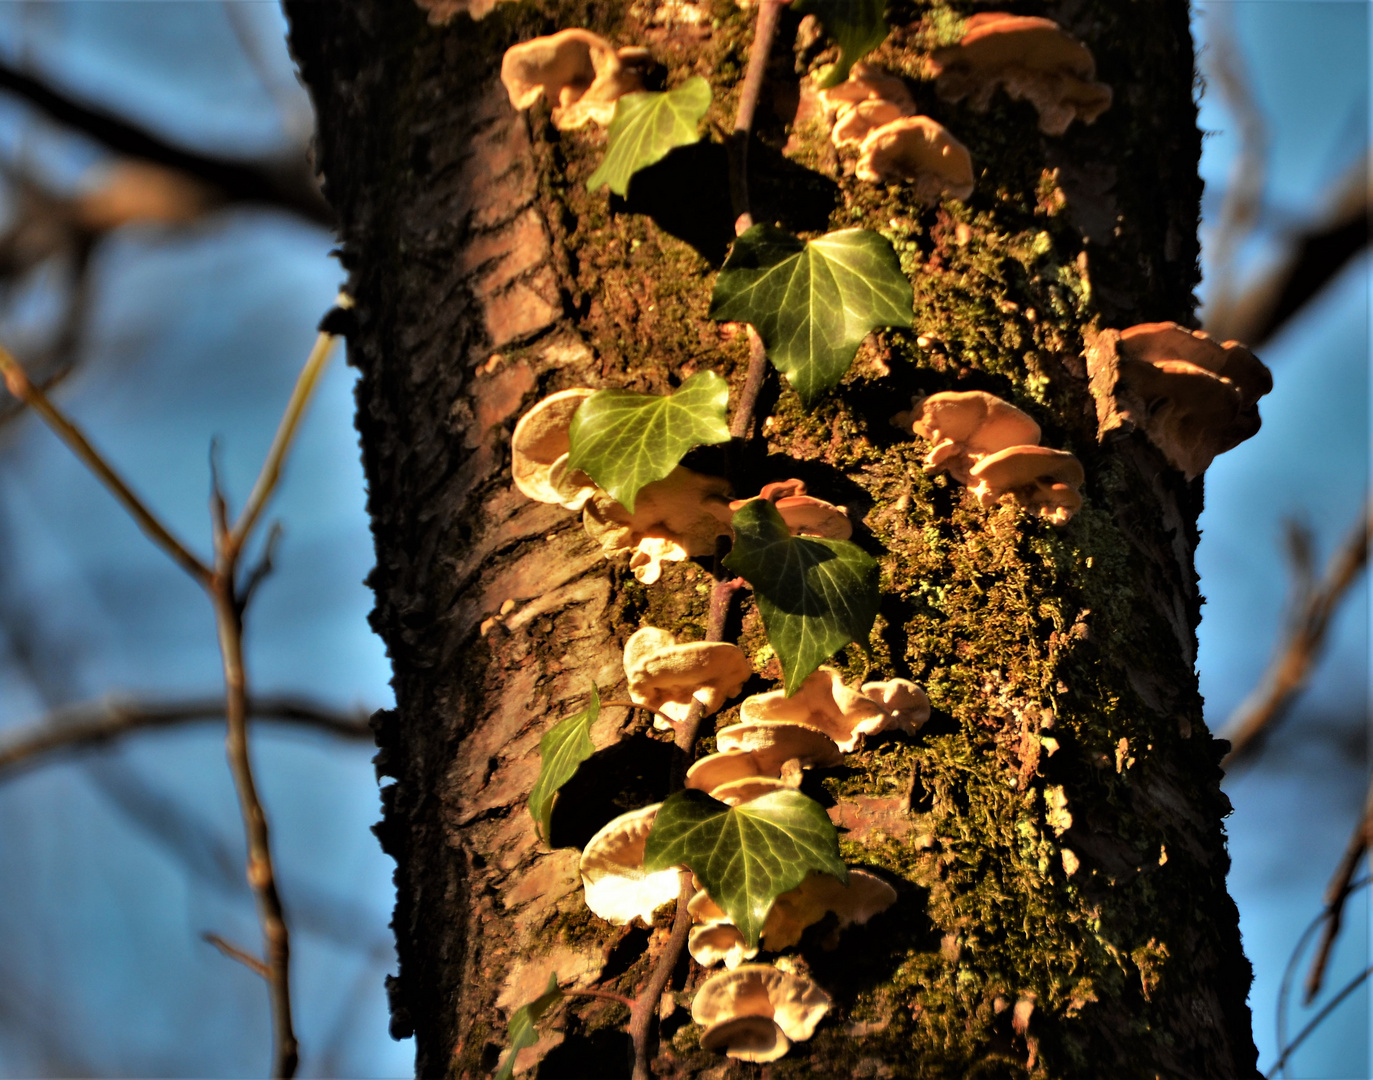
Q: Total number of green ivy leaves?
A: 8